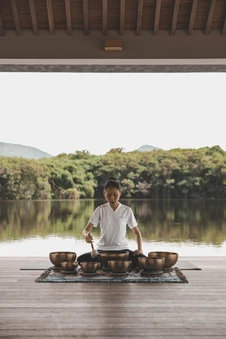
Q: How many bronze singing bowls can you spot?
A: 7